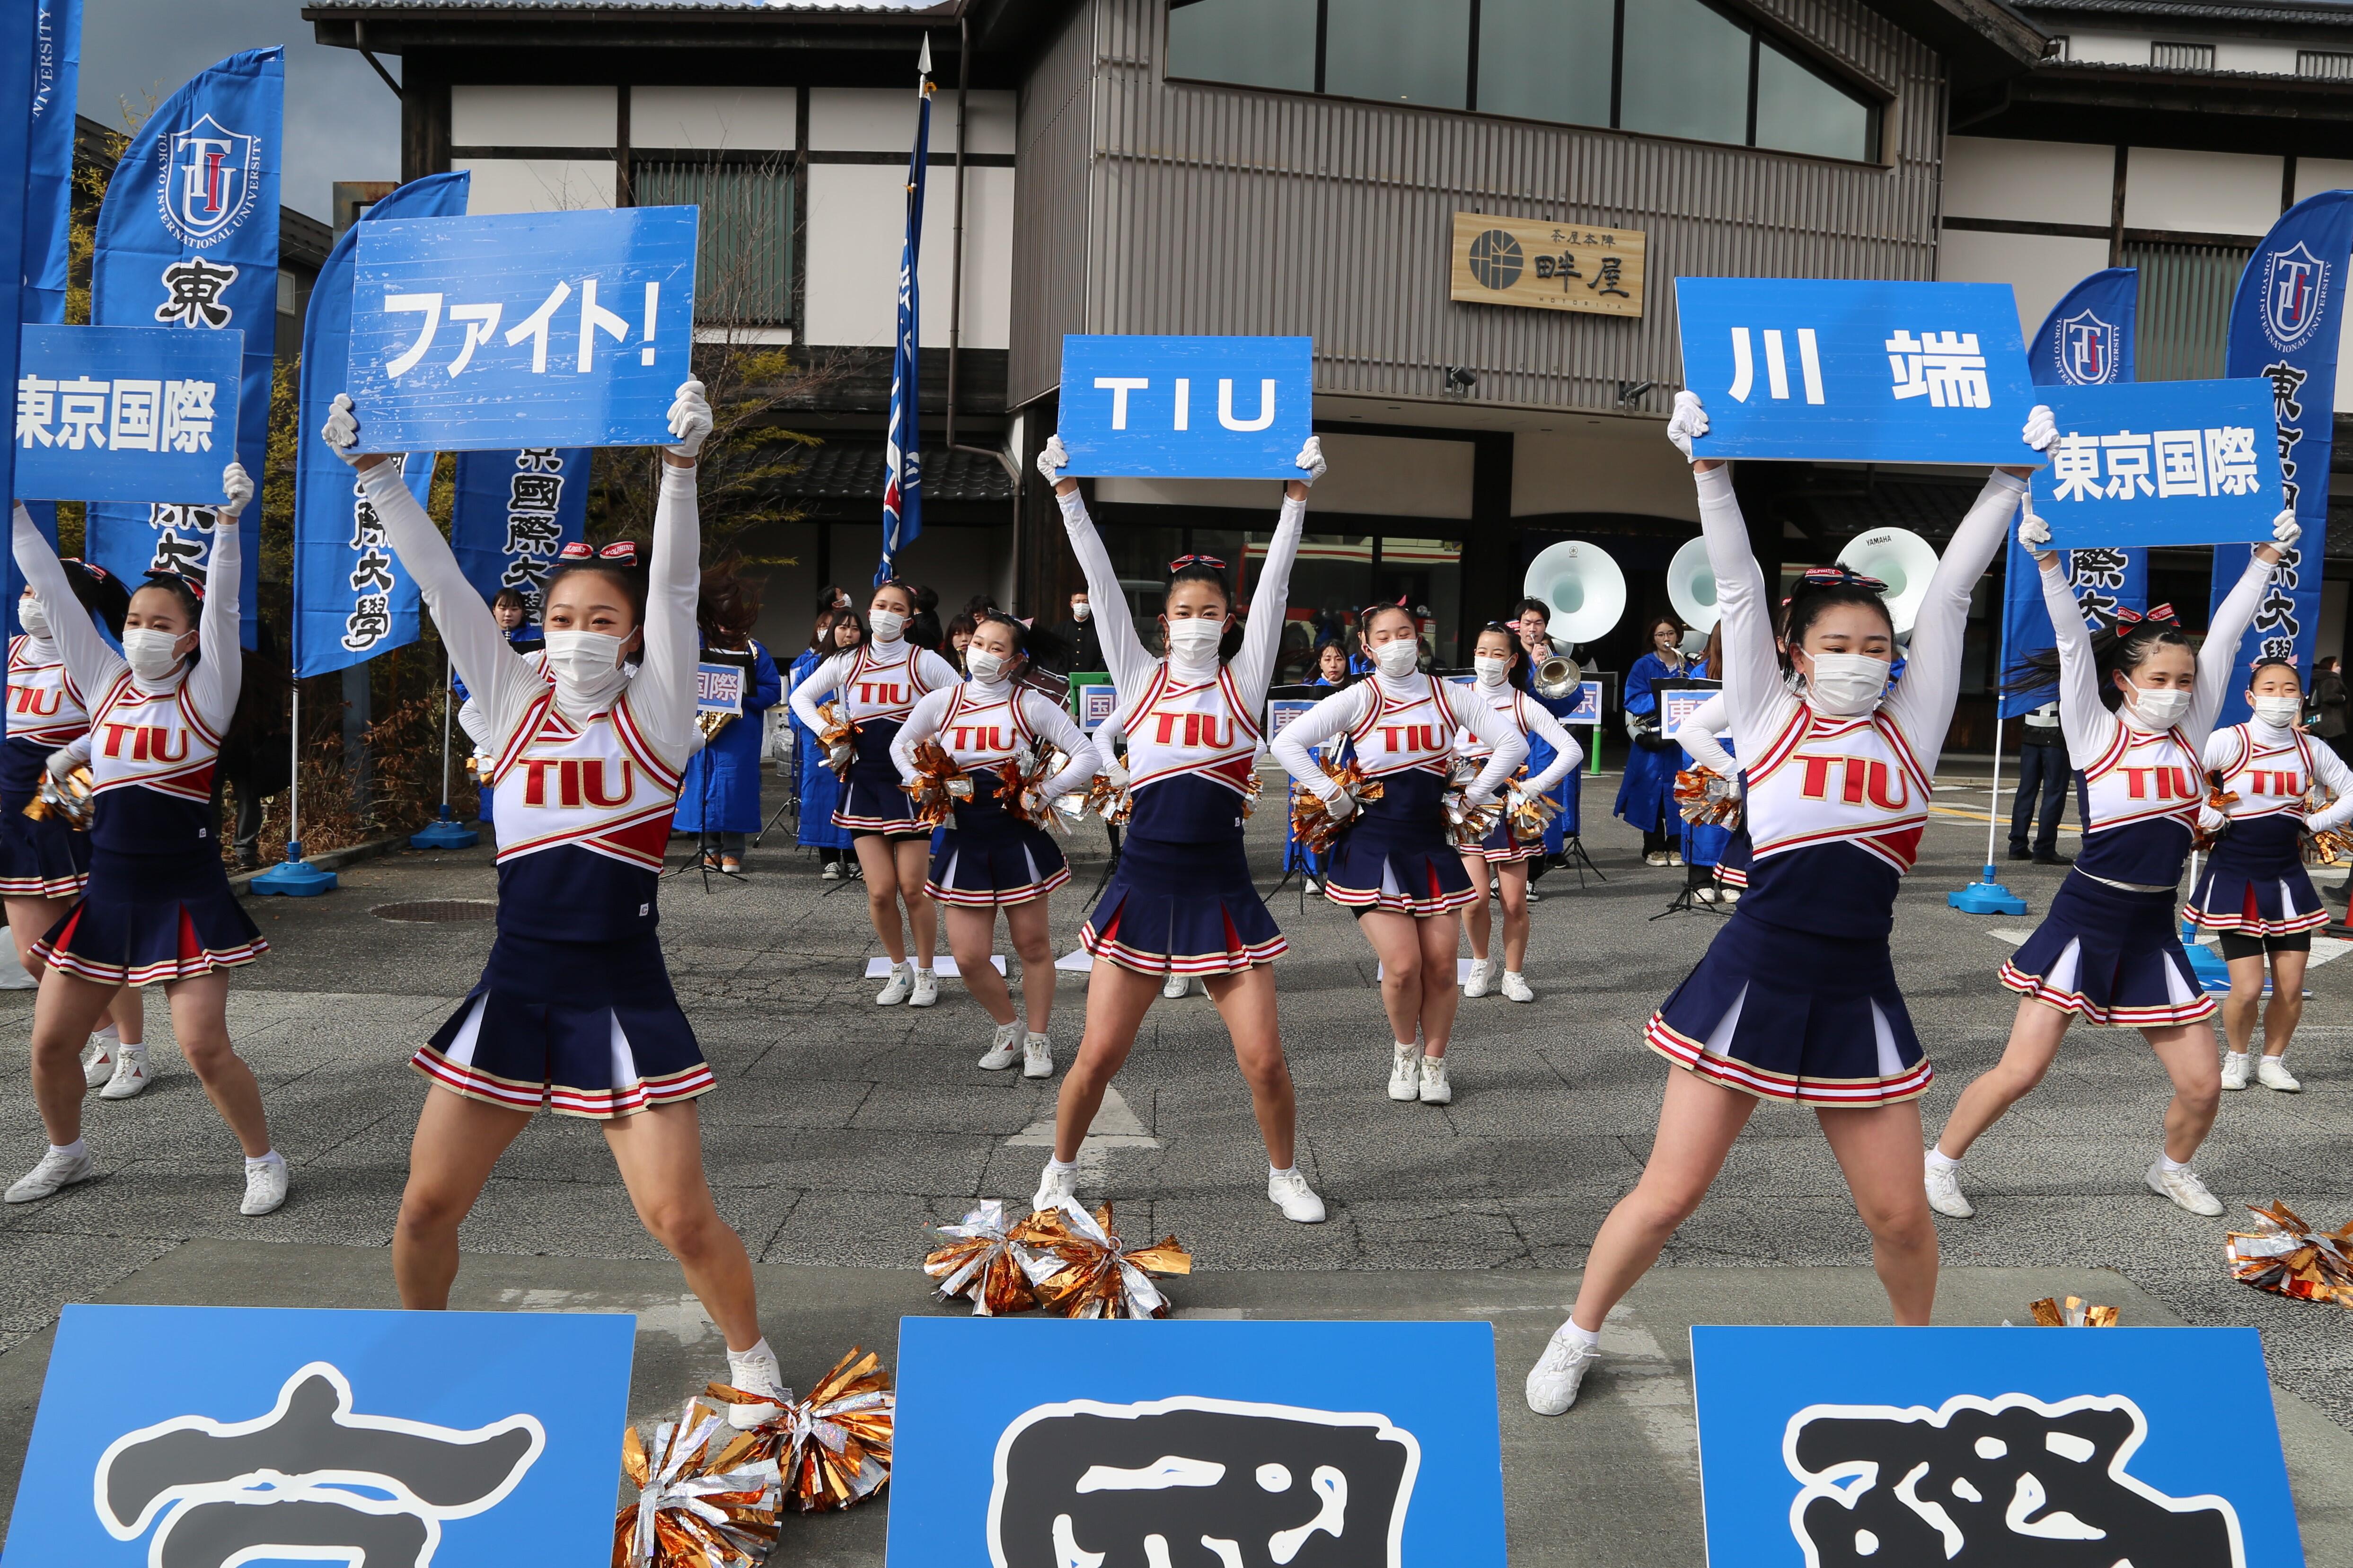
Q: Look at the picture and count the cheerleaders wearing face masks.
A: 11